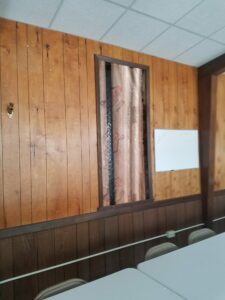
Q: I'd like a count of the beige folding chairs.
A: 3